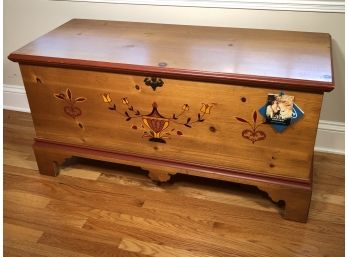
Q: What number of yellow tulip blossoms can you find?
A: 4